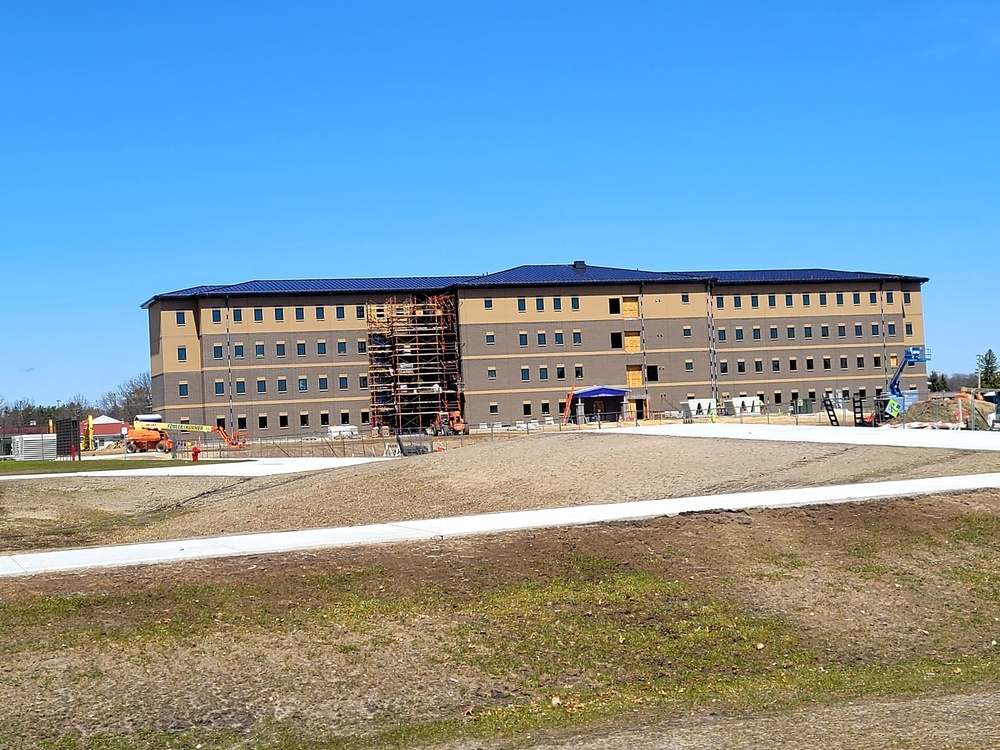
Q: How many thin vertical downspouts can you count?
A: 5